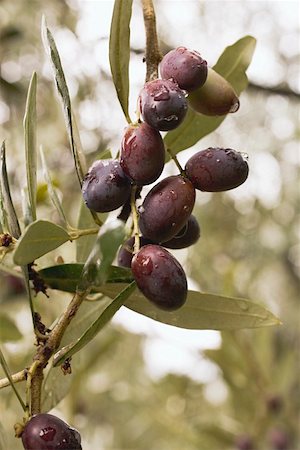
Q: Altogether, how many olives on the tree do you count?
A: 11